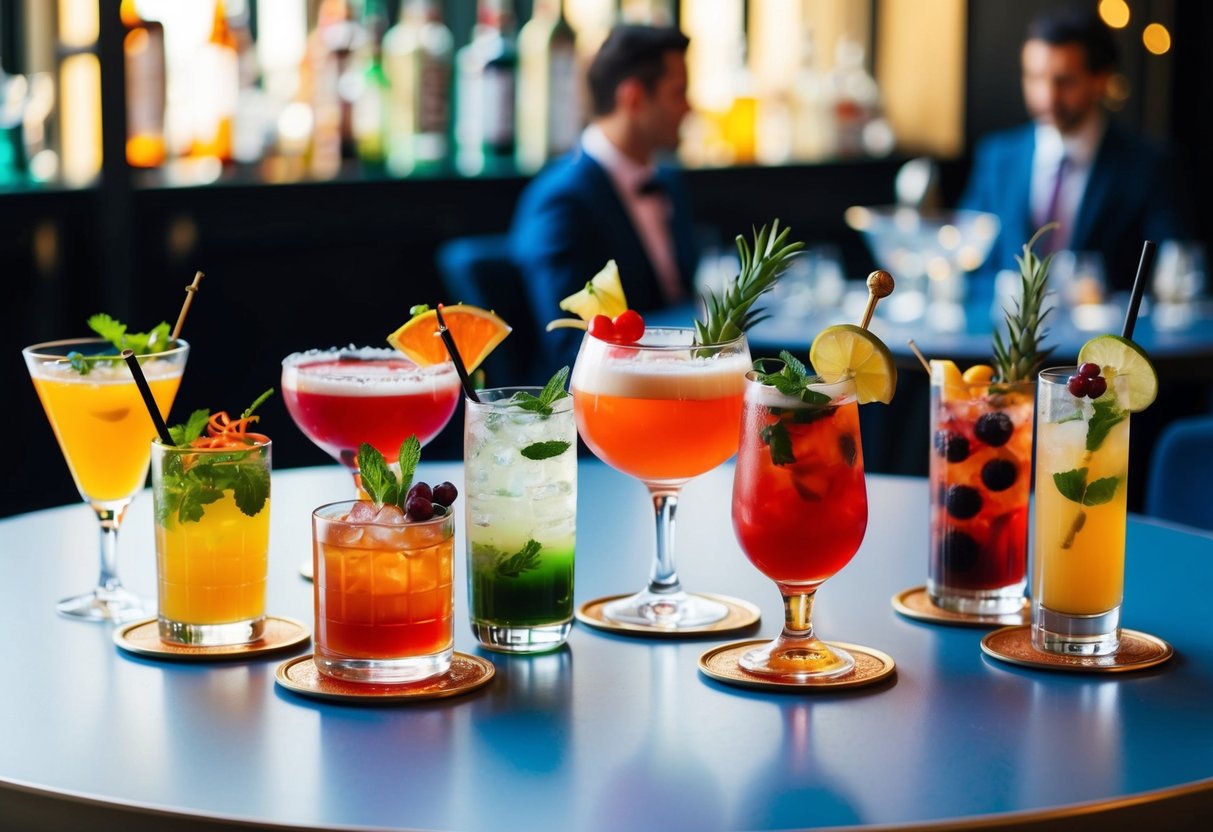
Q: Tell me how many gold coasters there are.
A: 6